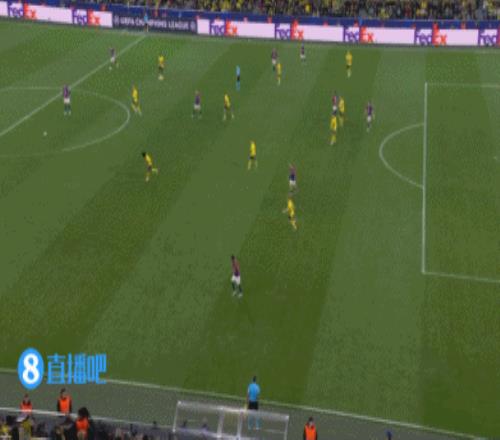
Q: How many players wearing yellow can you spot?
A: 10